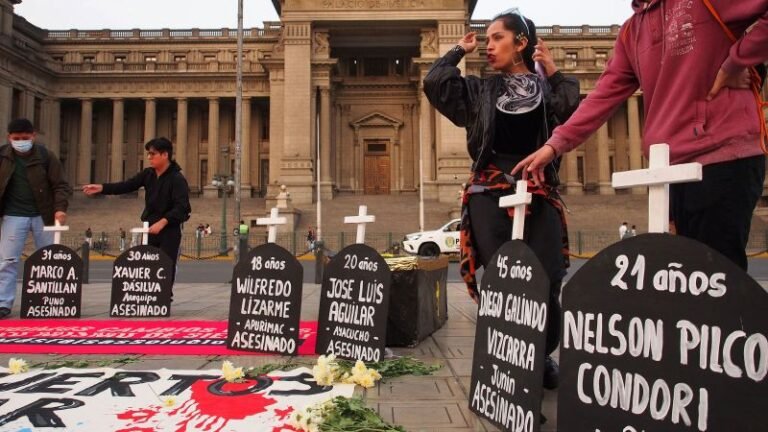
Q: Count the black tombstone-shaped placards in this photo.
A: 6